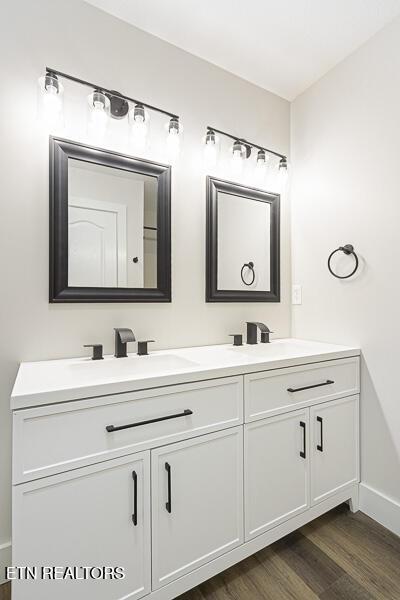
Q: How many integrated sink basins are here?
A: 2